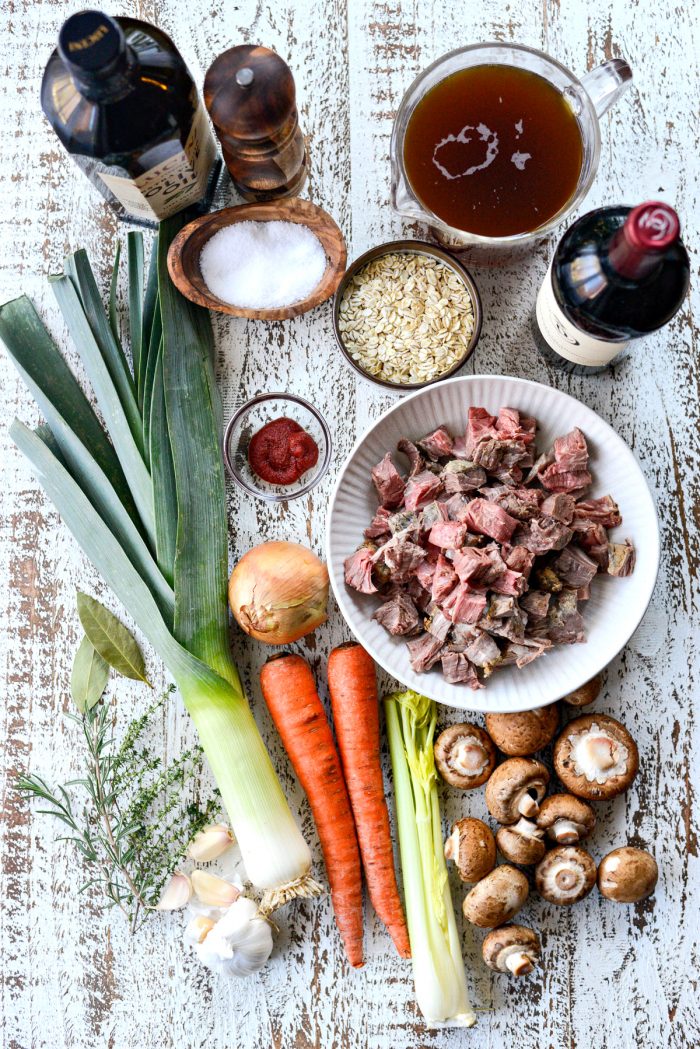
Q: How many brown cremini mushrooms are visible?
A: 12